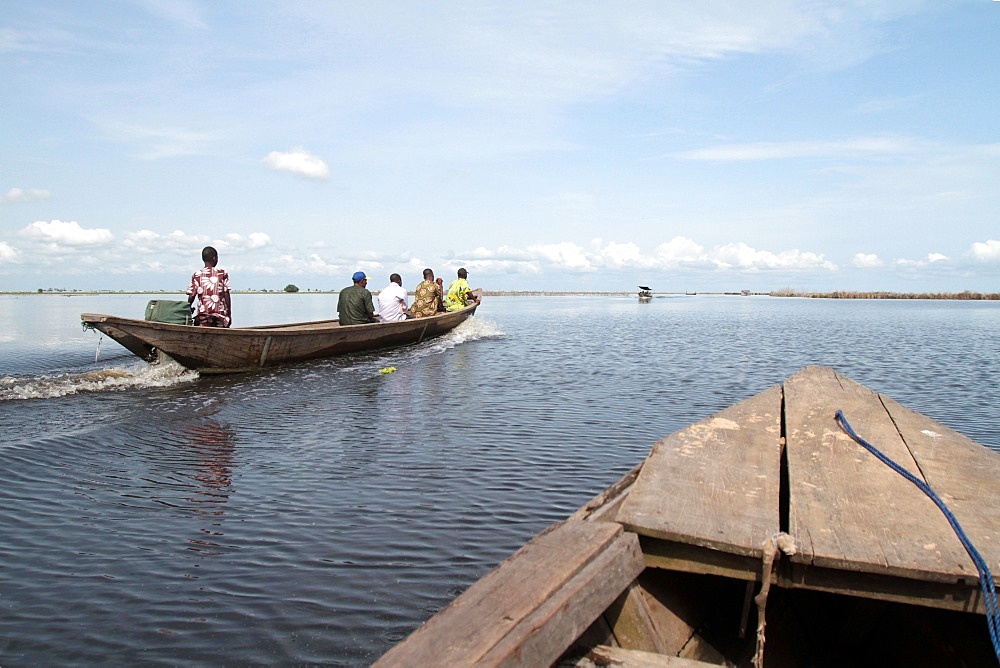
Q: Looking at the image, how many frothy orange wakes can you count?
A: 0